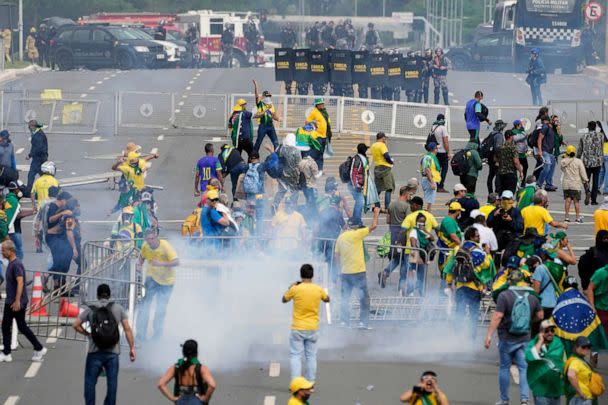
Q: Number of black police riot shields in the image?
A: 8